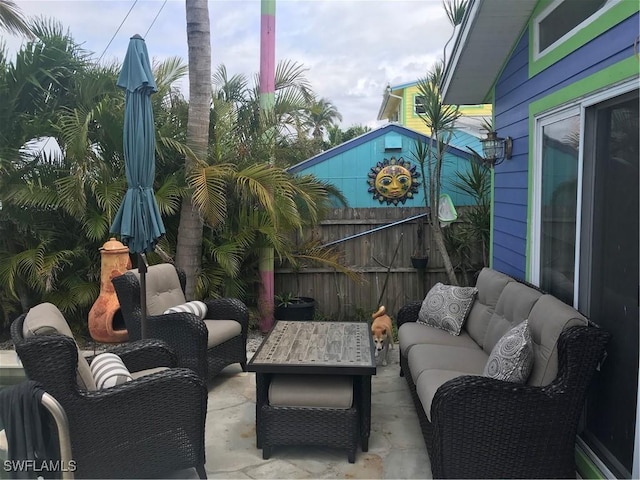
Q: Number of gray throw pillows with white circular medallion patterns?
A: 2